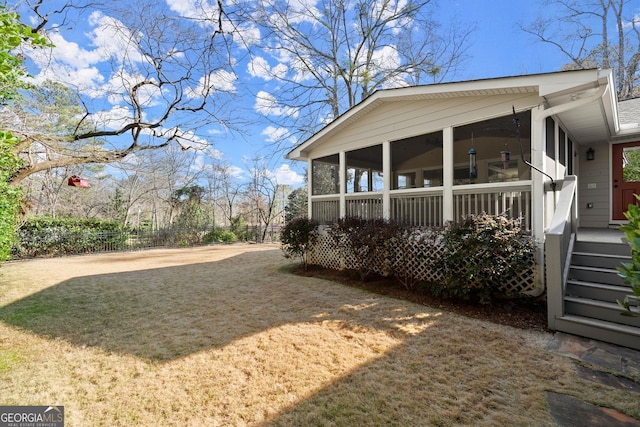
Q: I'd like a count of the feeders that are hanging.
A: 3